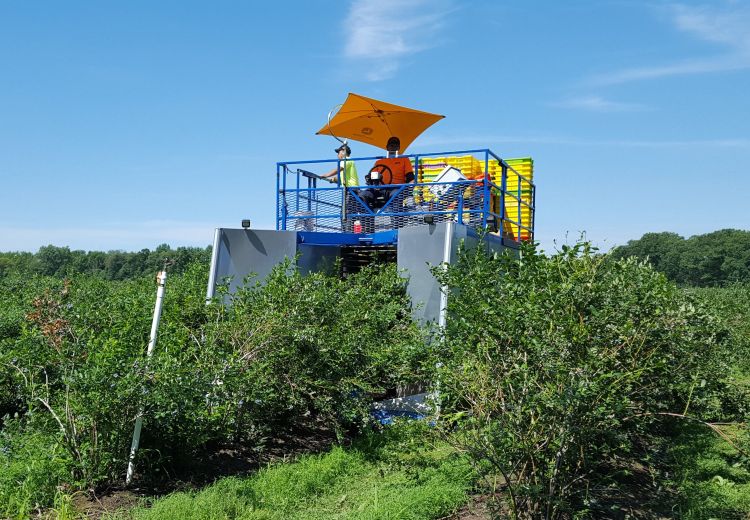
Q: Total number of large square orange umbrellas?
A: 1